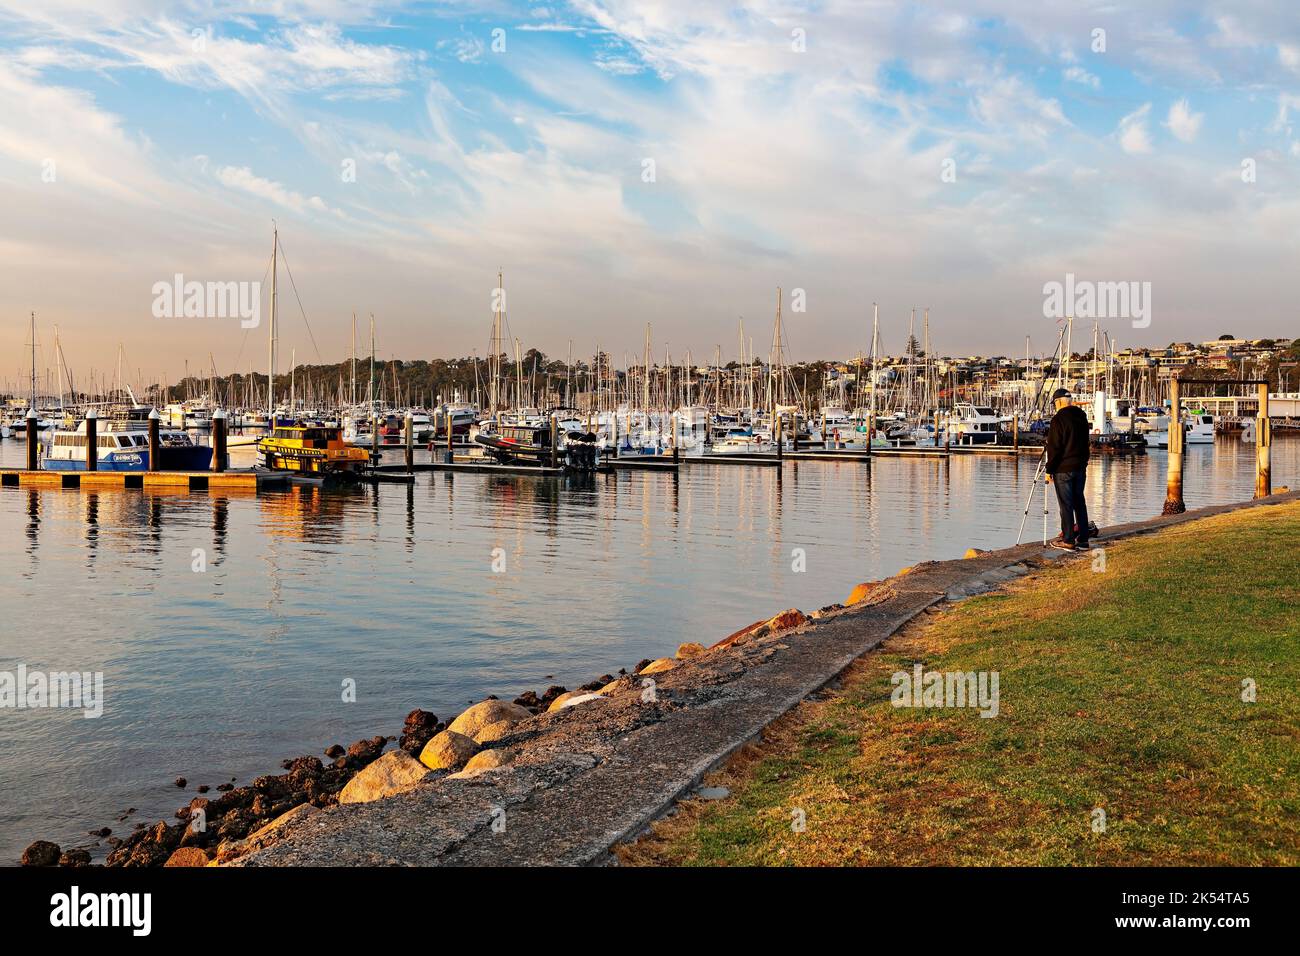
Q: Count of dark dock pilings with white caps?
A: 4